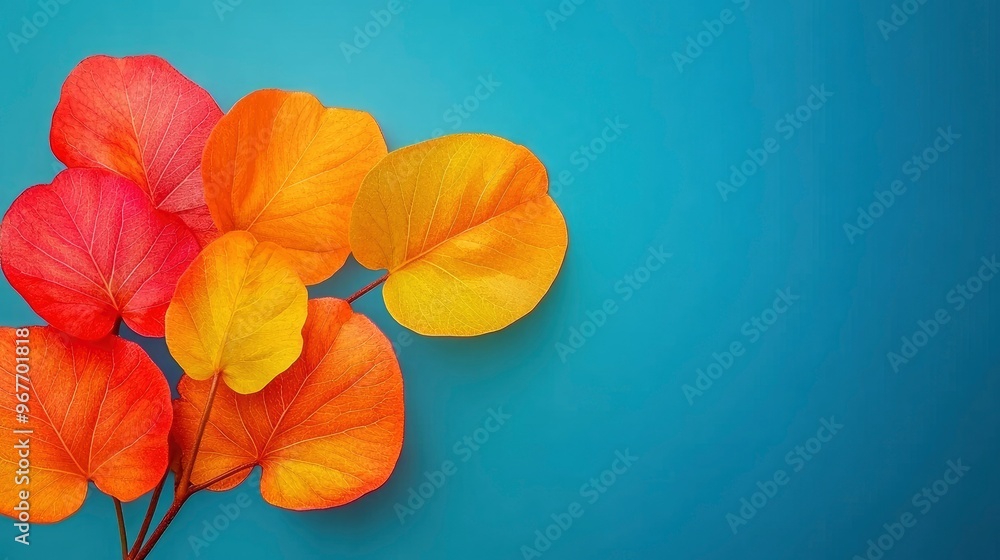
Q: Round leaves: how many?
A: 7